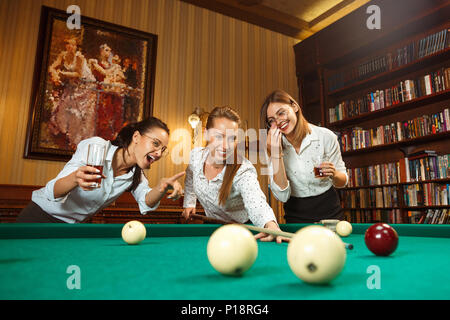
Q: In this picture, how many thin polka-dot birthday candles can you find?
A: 0